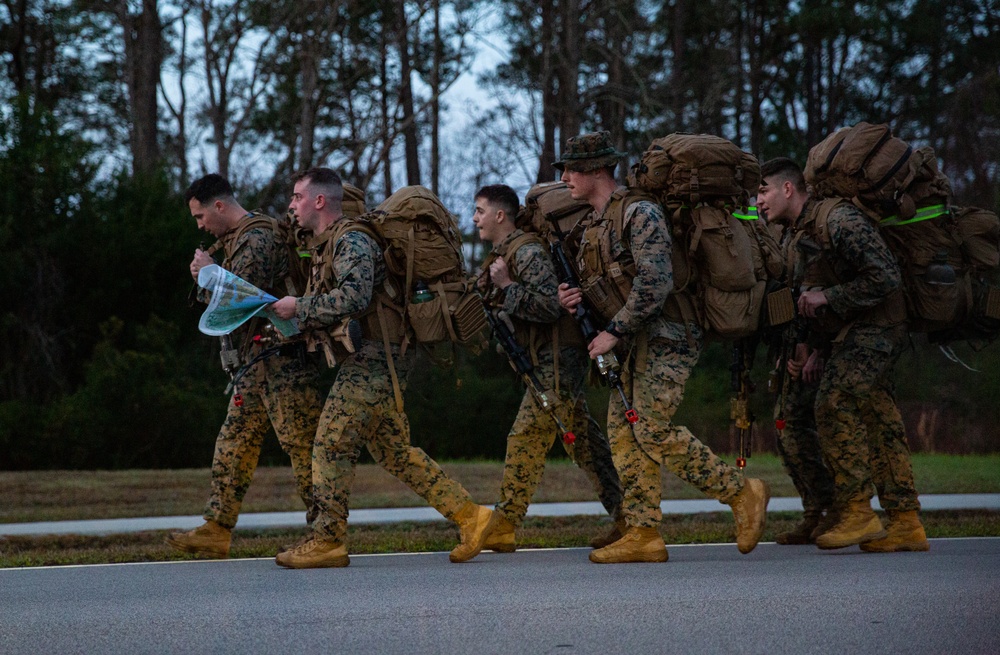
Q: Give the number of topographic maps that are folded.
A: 1